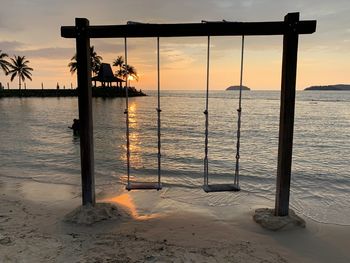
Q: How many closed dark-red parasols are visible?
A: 0